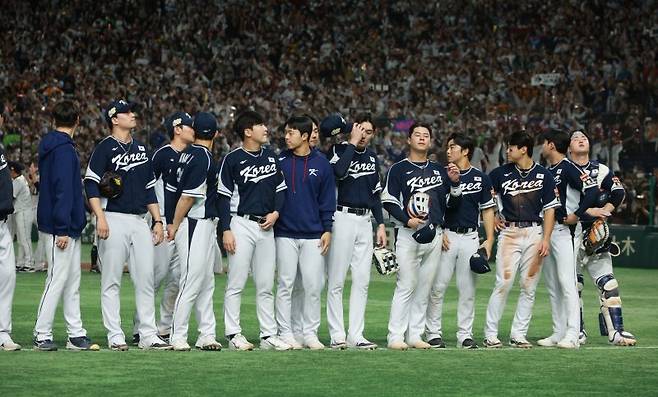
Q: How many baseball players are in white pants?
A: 14